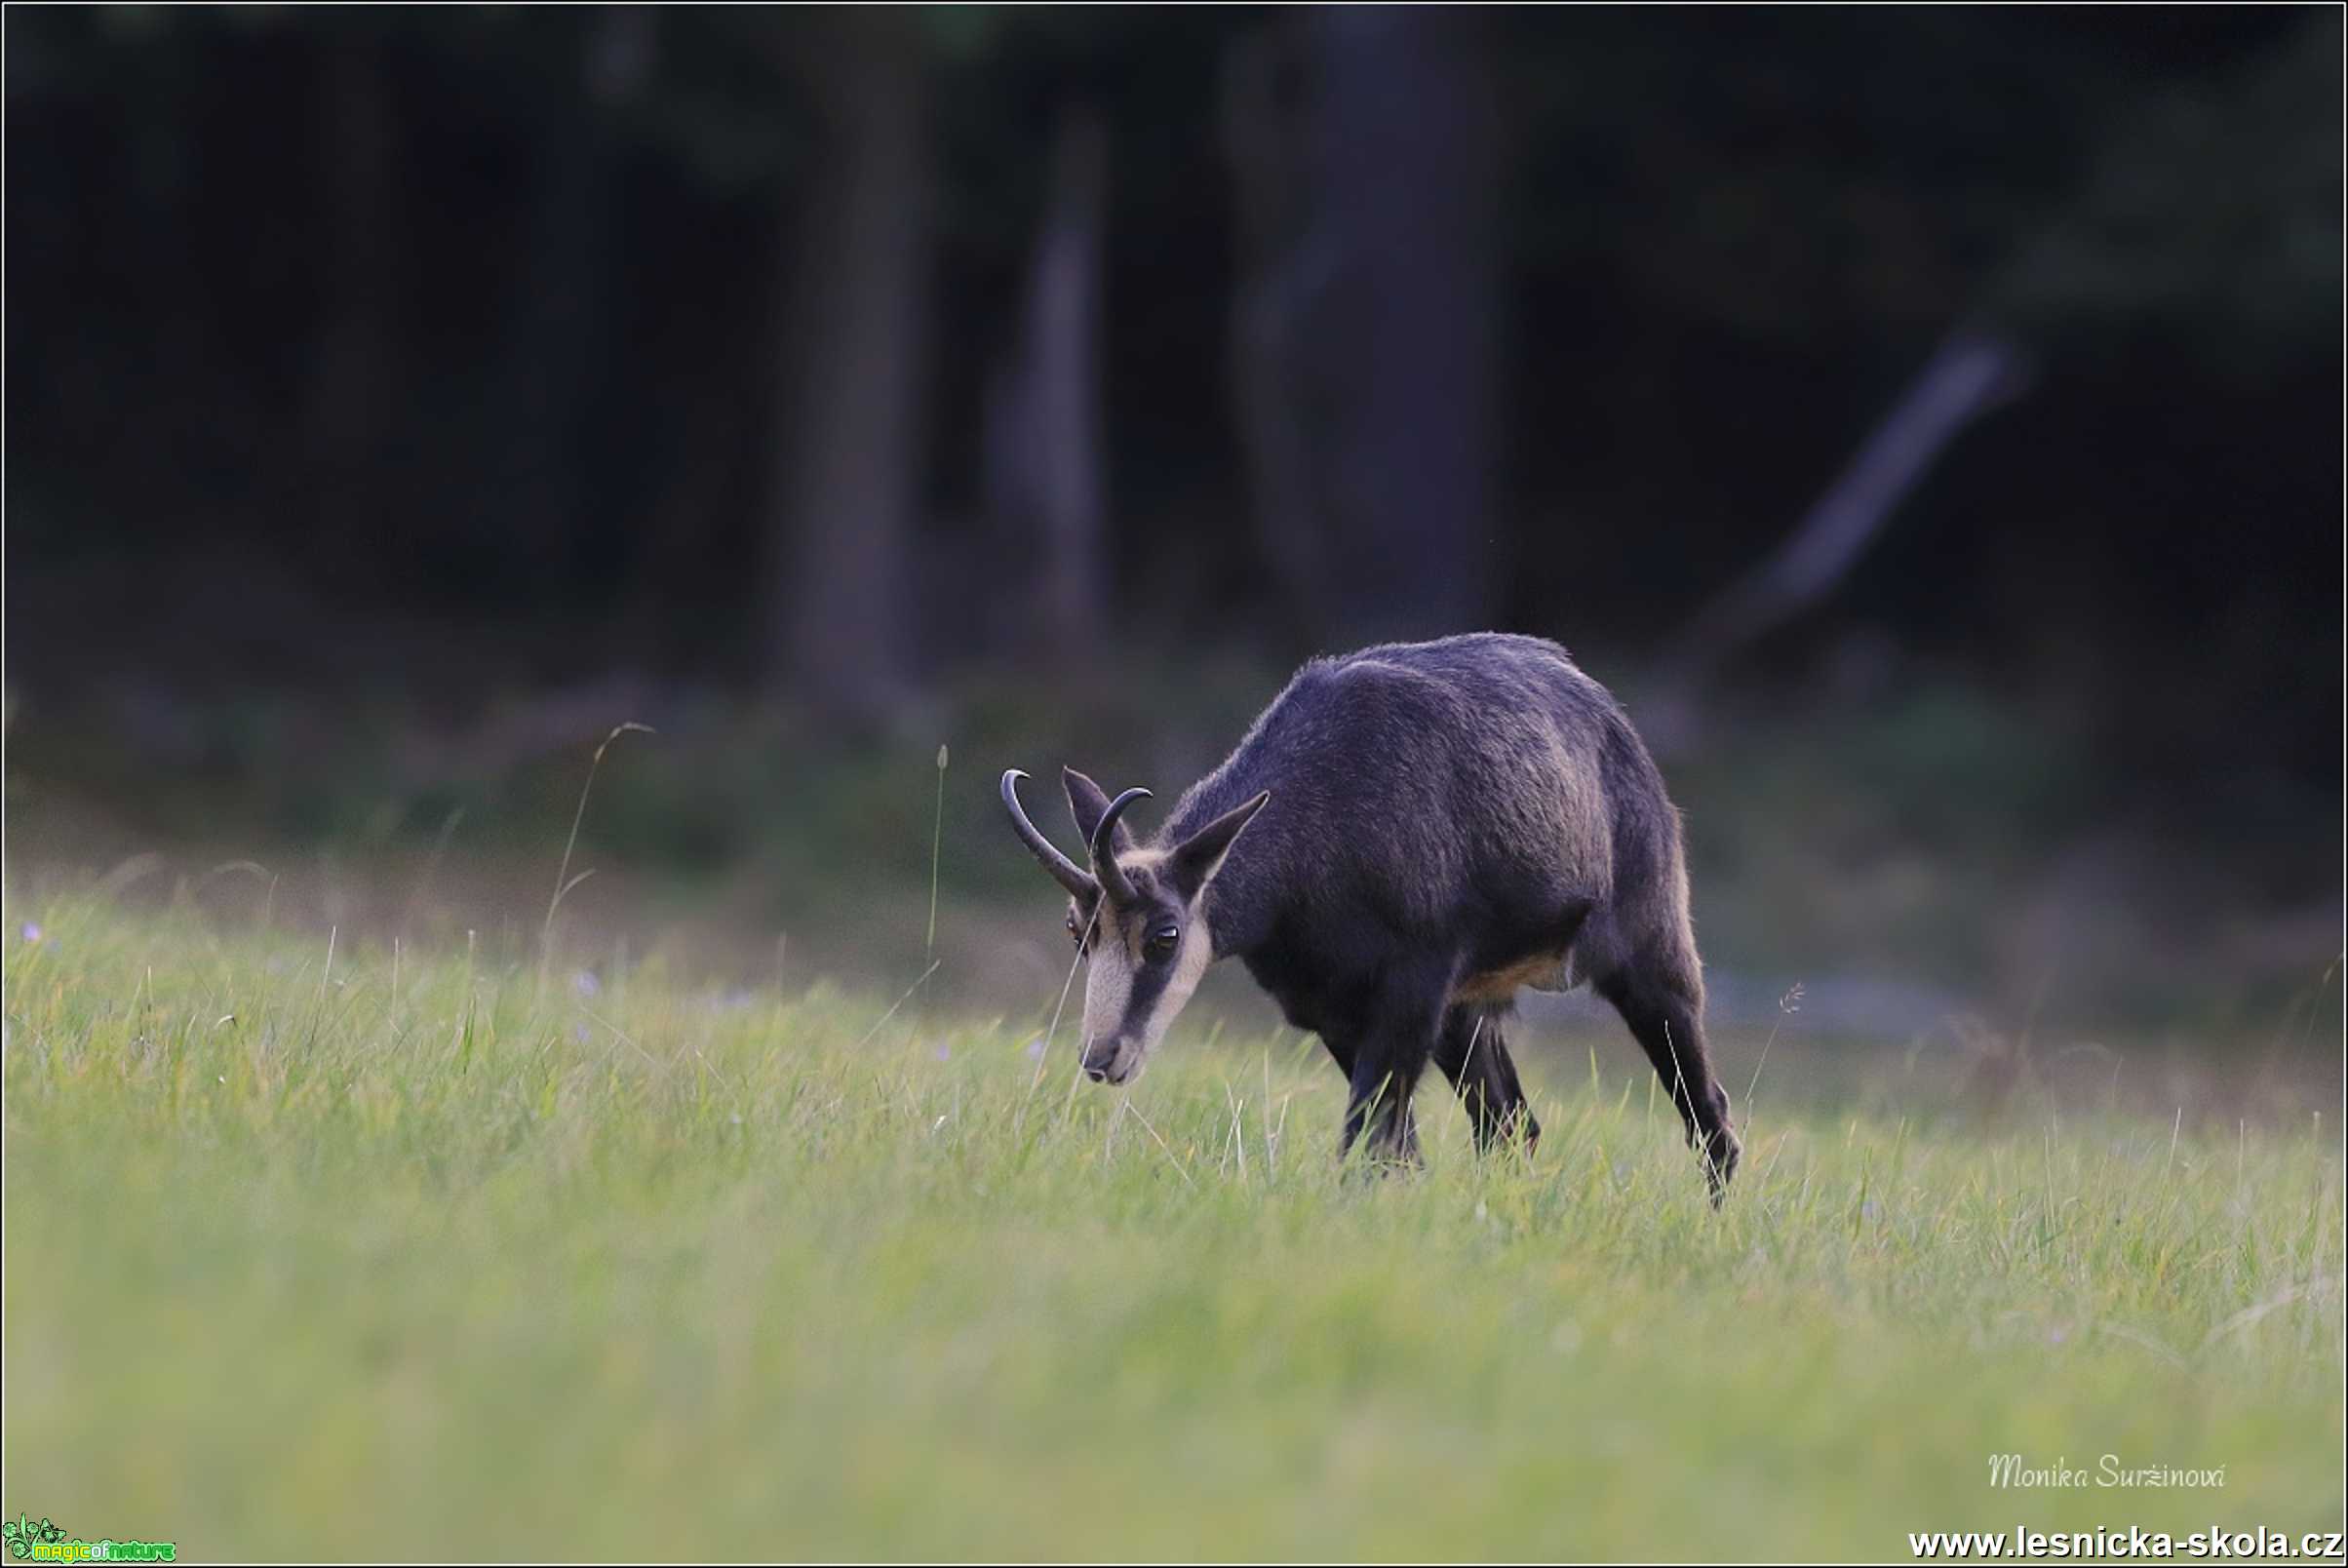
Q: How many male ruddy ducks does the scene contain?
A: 0